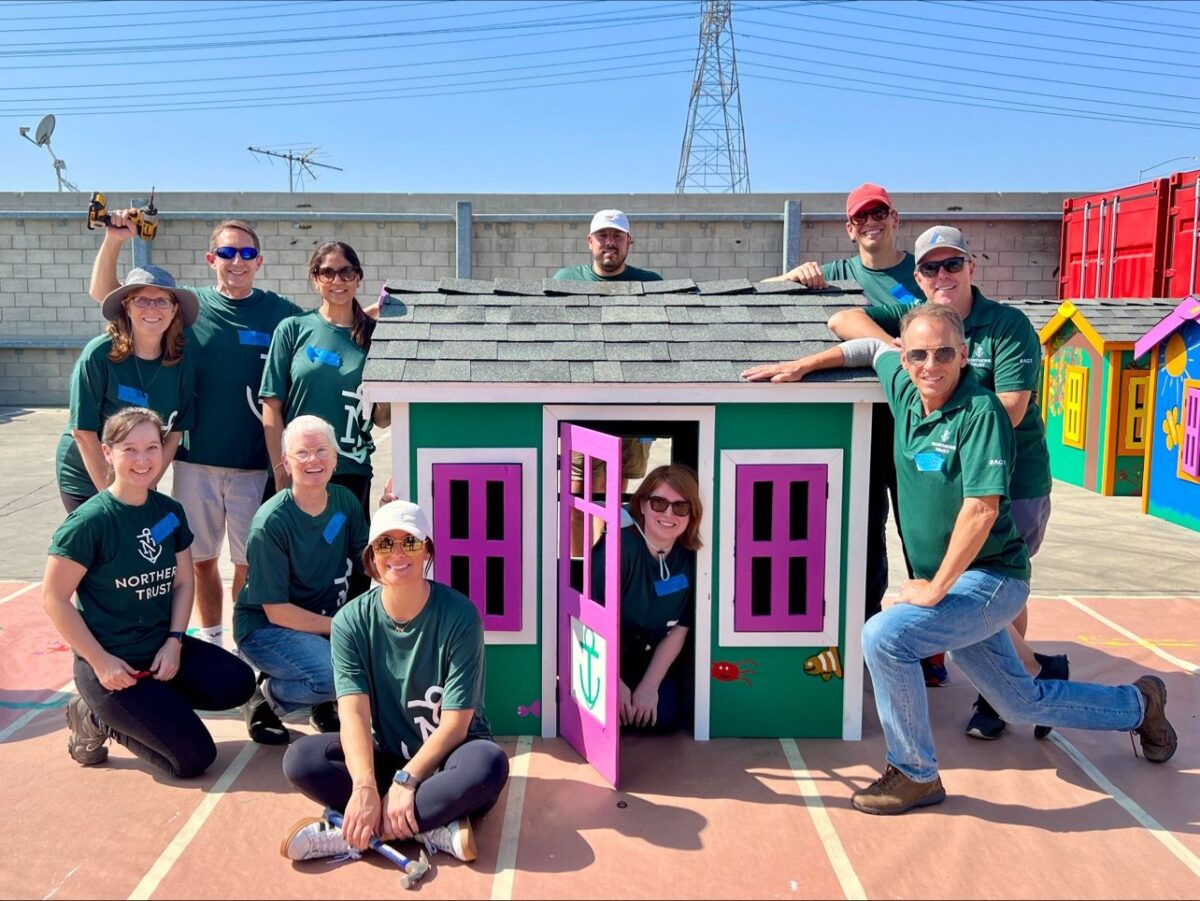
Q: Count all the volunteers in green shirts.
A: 11